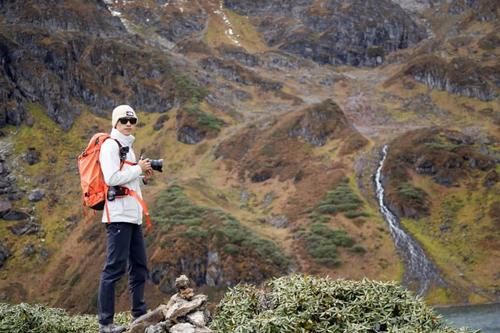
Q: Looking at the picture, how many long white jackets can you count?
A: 1